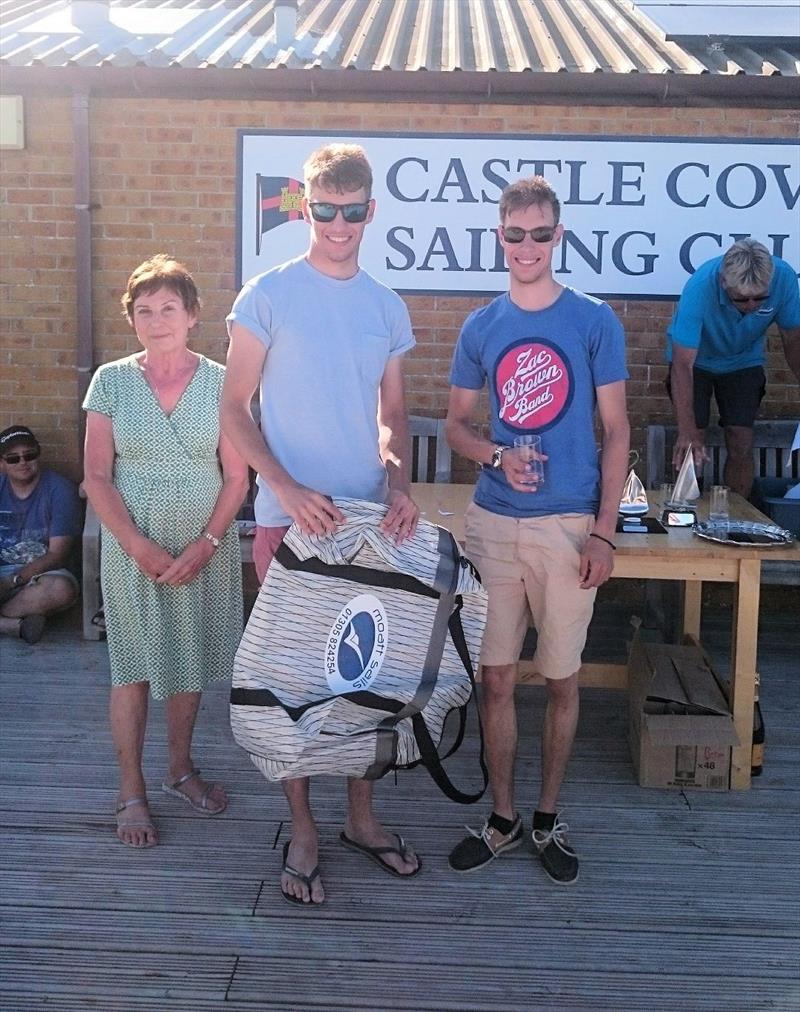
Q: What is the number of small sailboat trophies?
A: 2